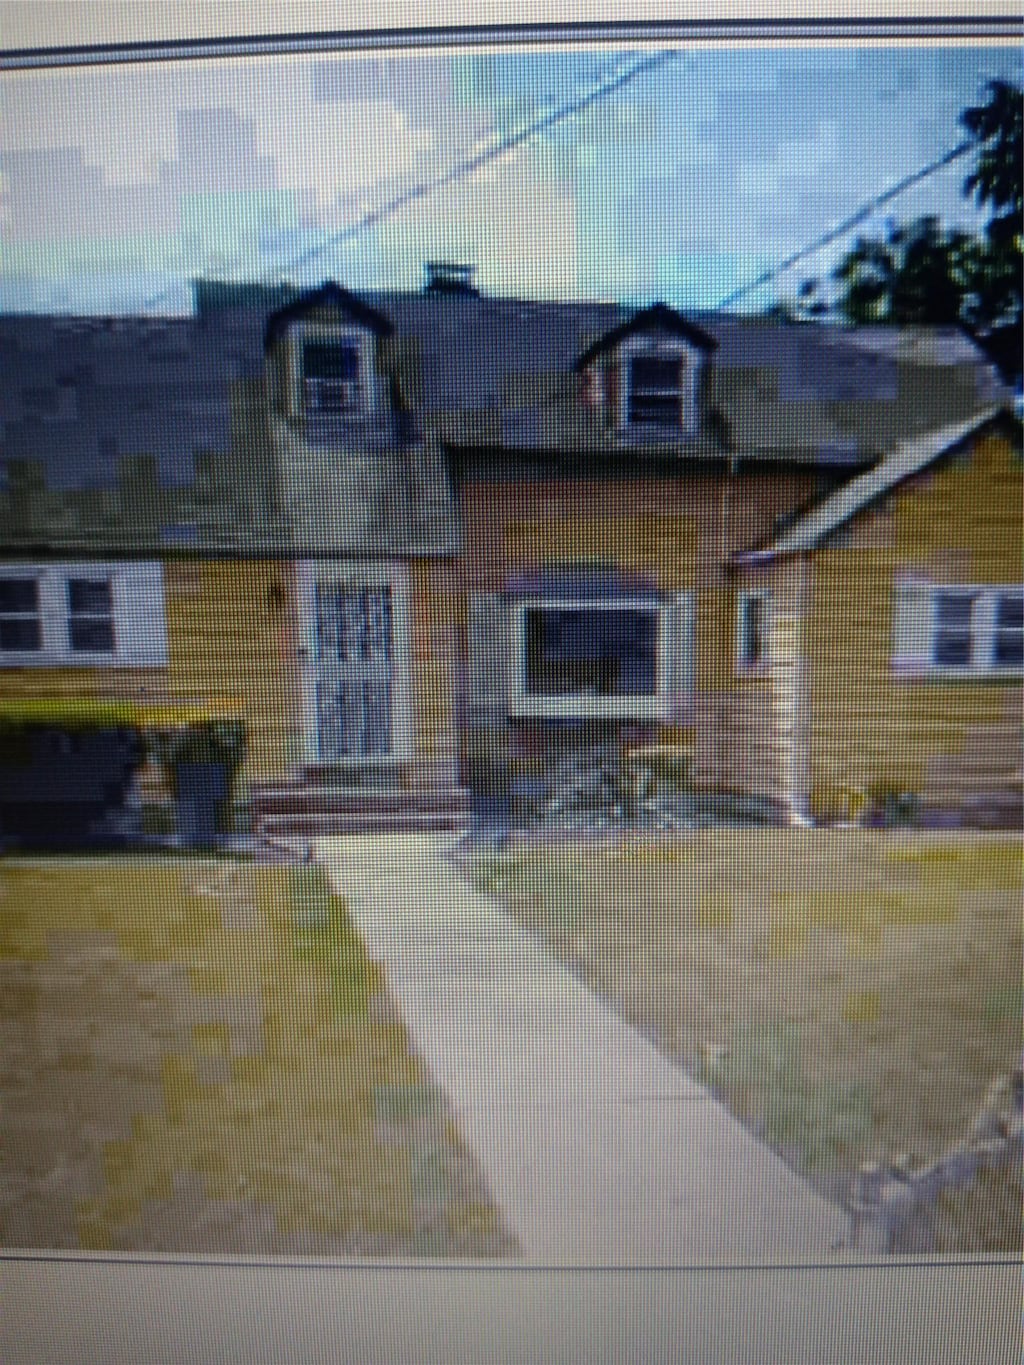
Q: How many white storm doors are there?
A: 1